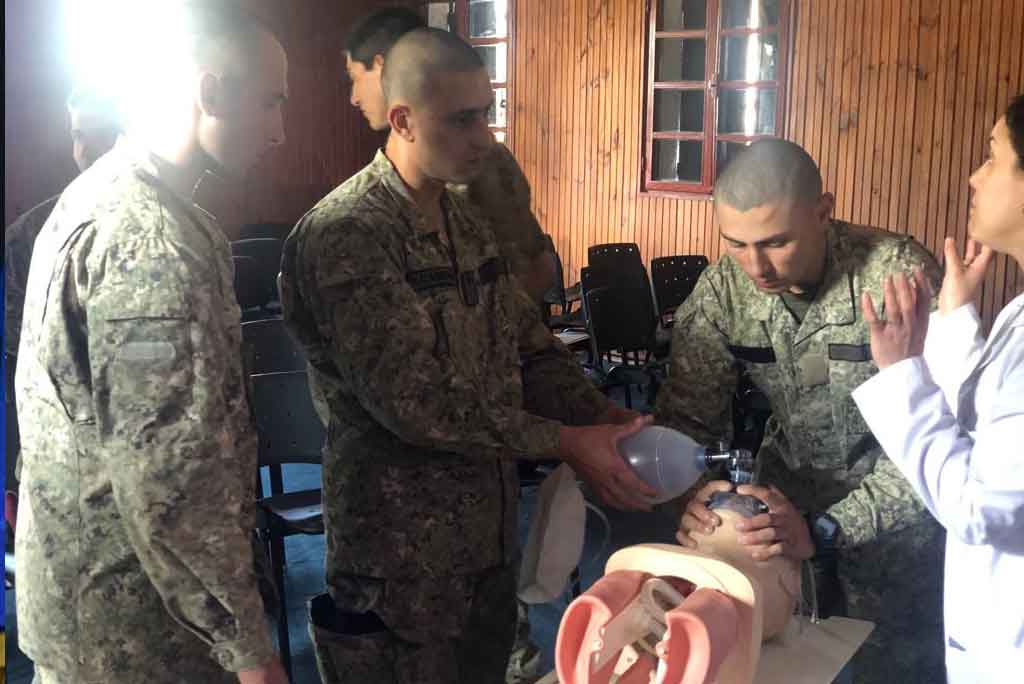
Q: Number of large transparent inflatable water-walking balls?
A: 0